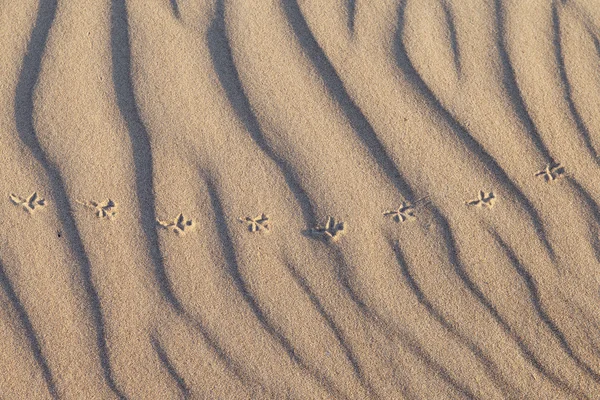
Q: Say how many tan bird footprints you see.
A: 8